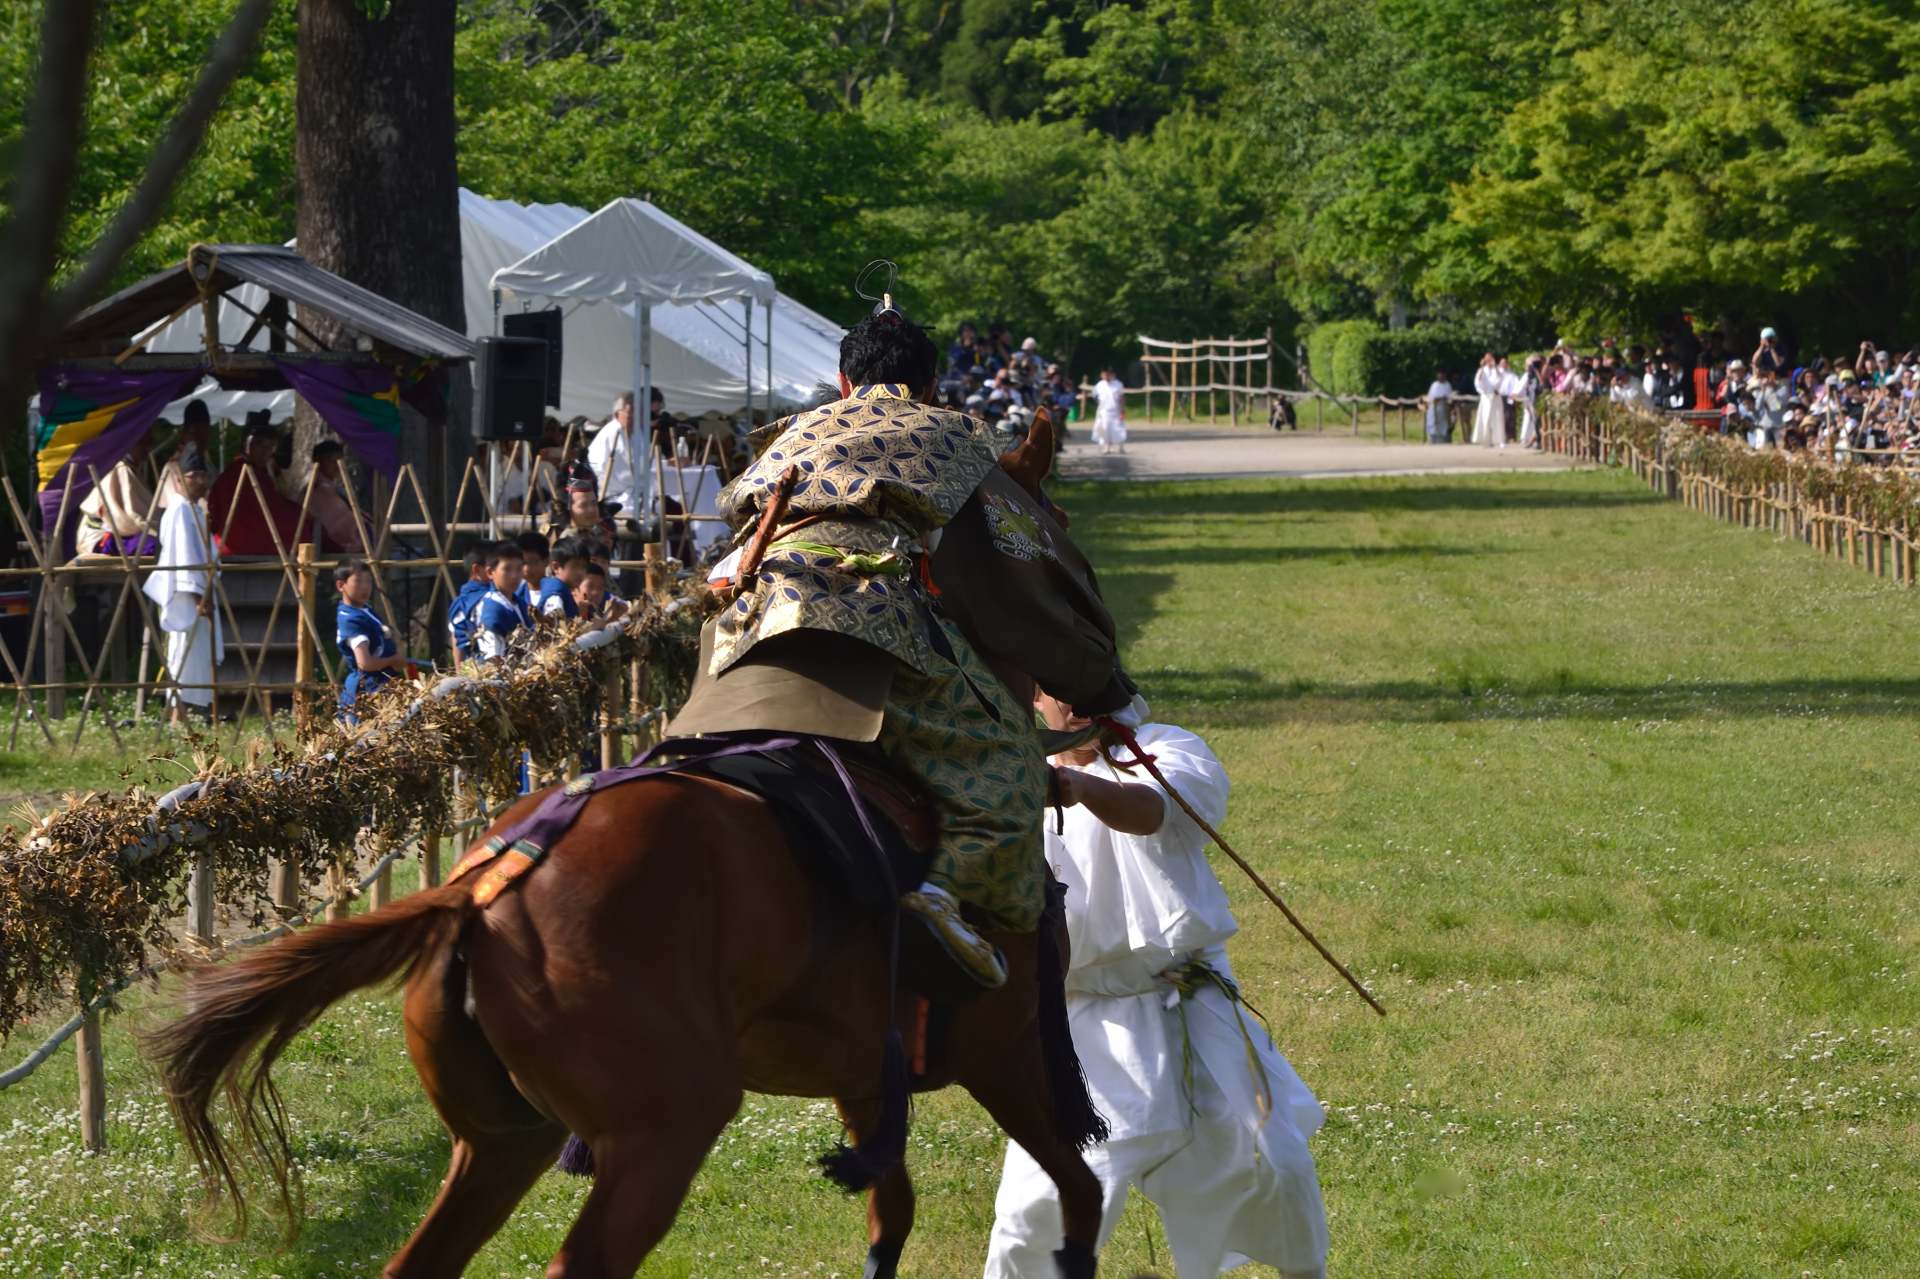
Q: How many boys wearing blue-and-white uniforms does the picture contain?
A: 6